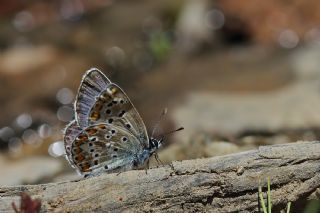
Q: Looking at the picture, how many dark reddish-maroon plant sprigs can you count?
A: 1